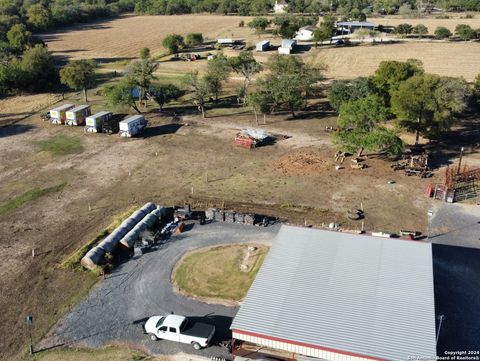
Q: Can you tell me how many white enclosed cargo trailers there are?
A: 4